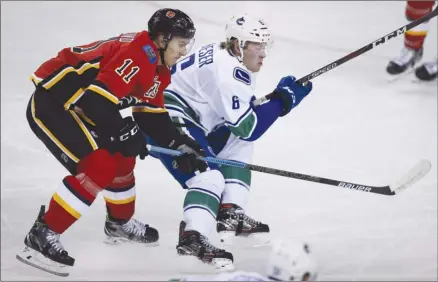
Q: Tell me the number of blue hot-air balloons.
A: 0